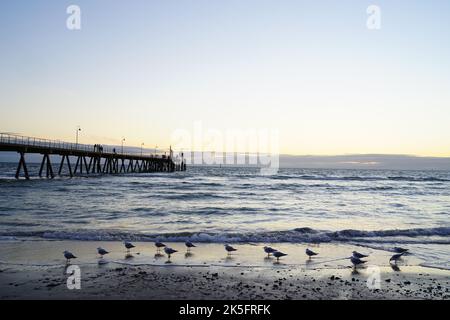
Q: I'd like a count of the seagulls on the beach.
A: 14